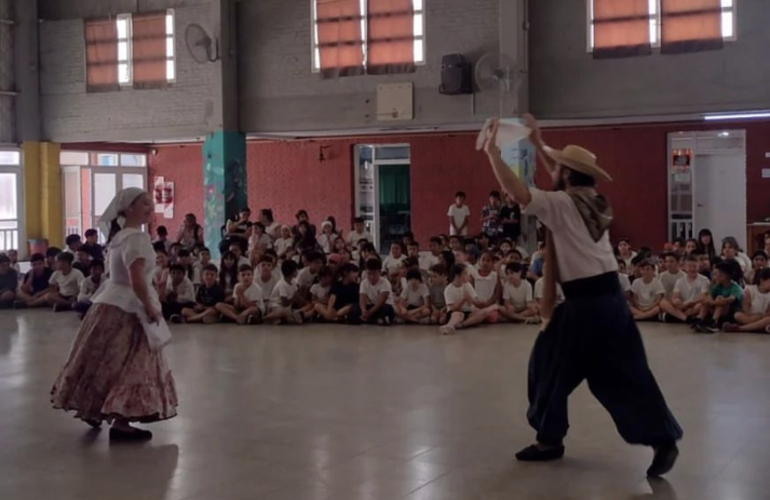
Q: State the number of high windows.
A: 3